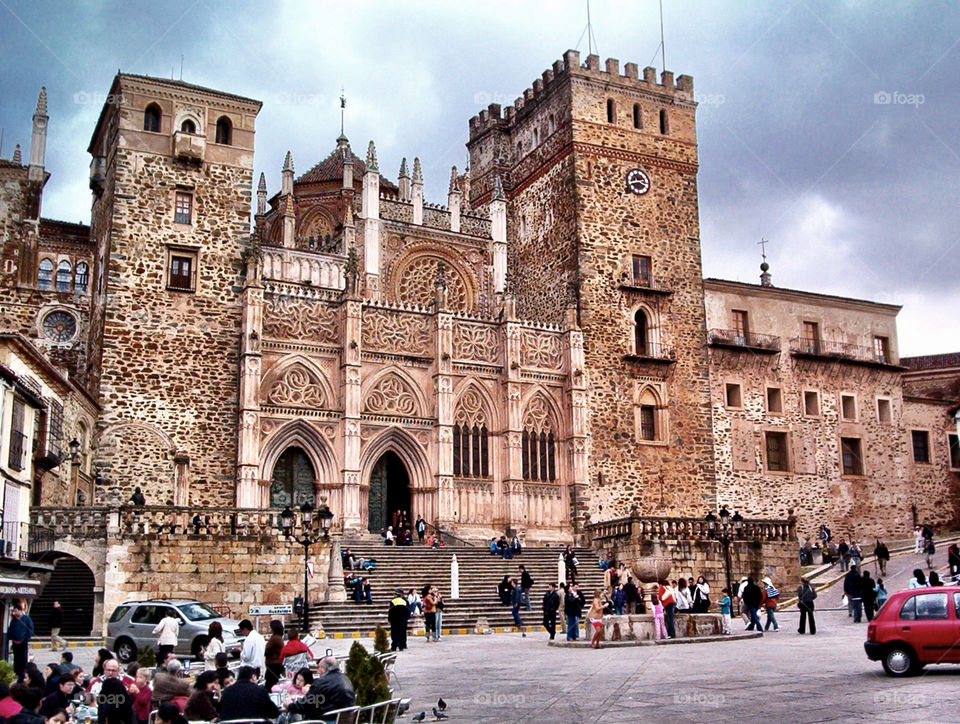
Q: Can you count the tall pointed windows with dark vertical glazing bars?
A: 2